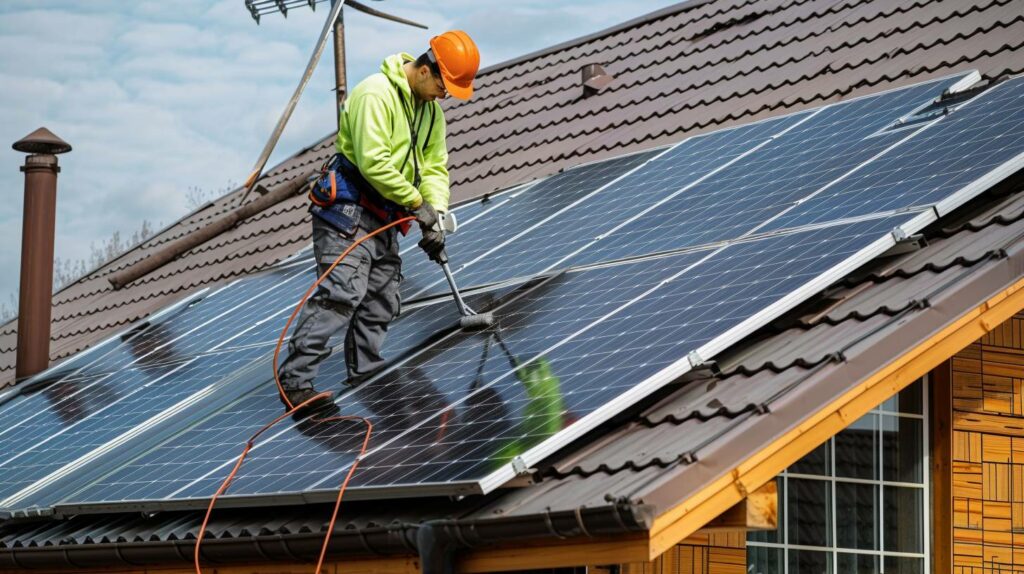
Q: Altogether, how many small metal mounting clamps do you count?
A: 3